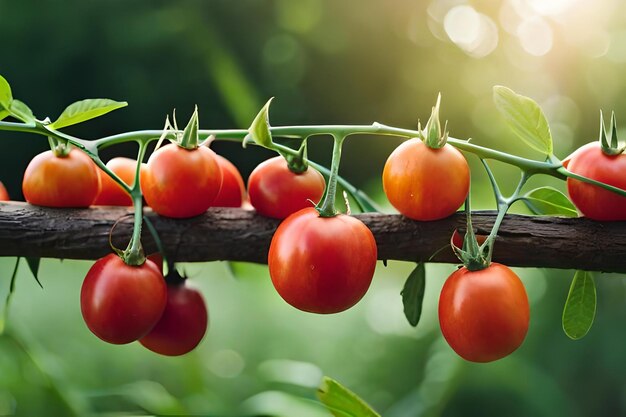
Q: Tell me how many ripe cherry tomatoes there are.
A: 12